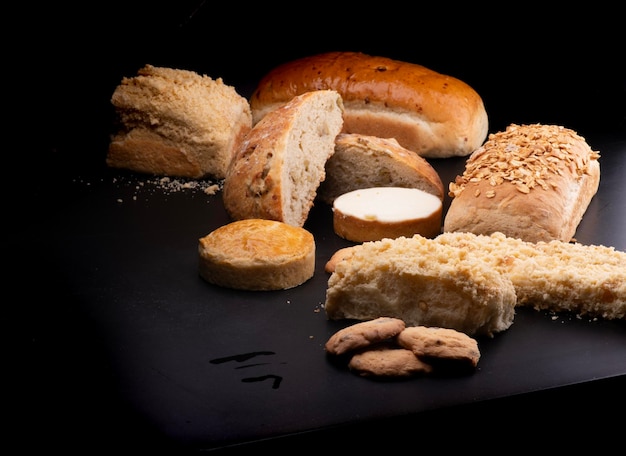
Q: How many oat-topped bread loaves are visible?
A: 1